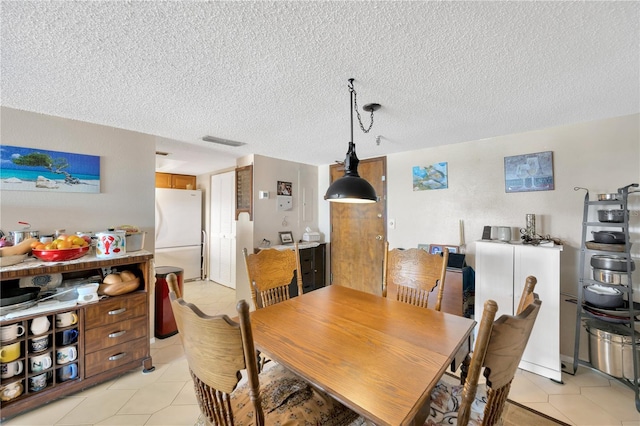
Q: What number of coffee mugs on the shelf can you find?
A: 12